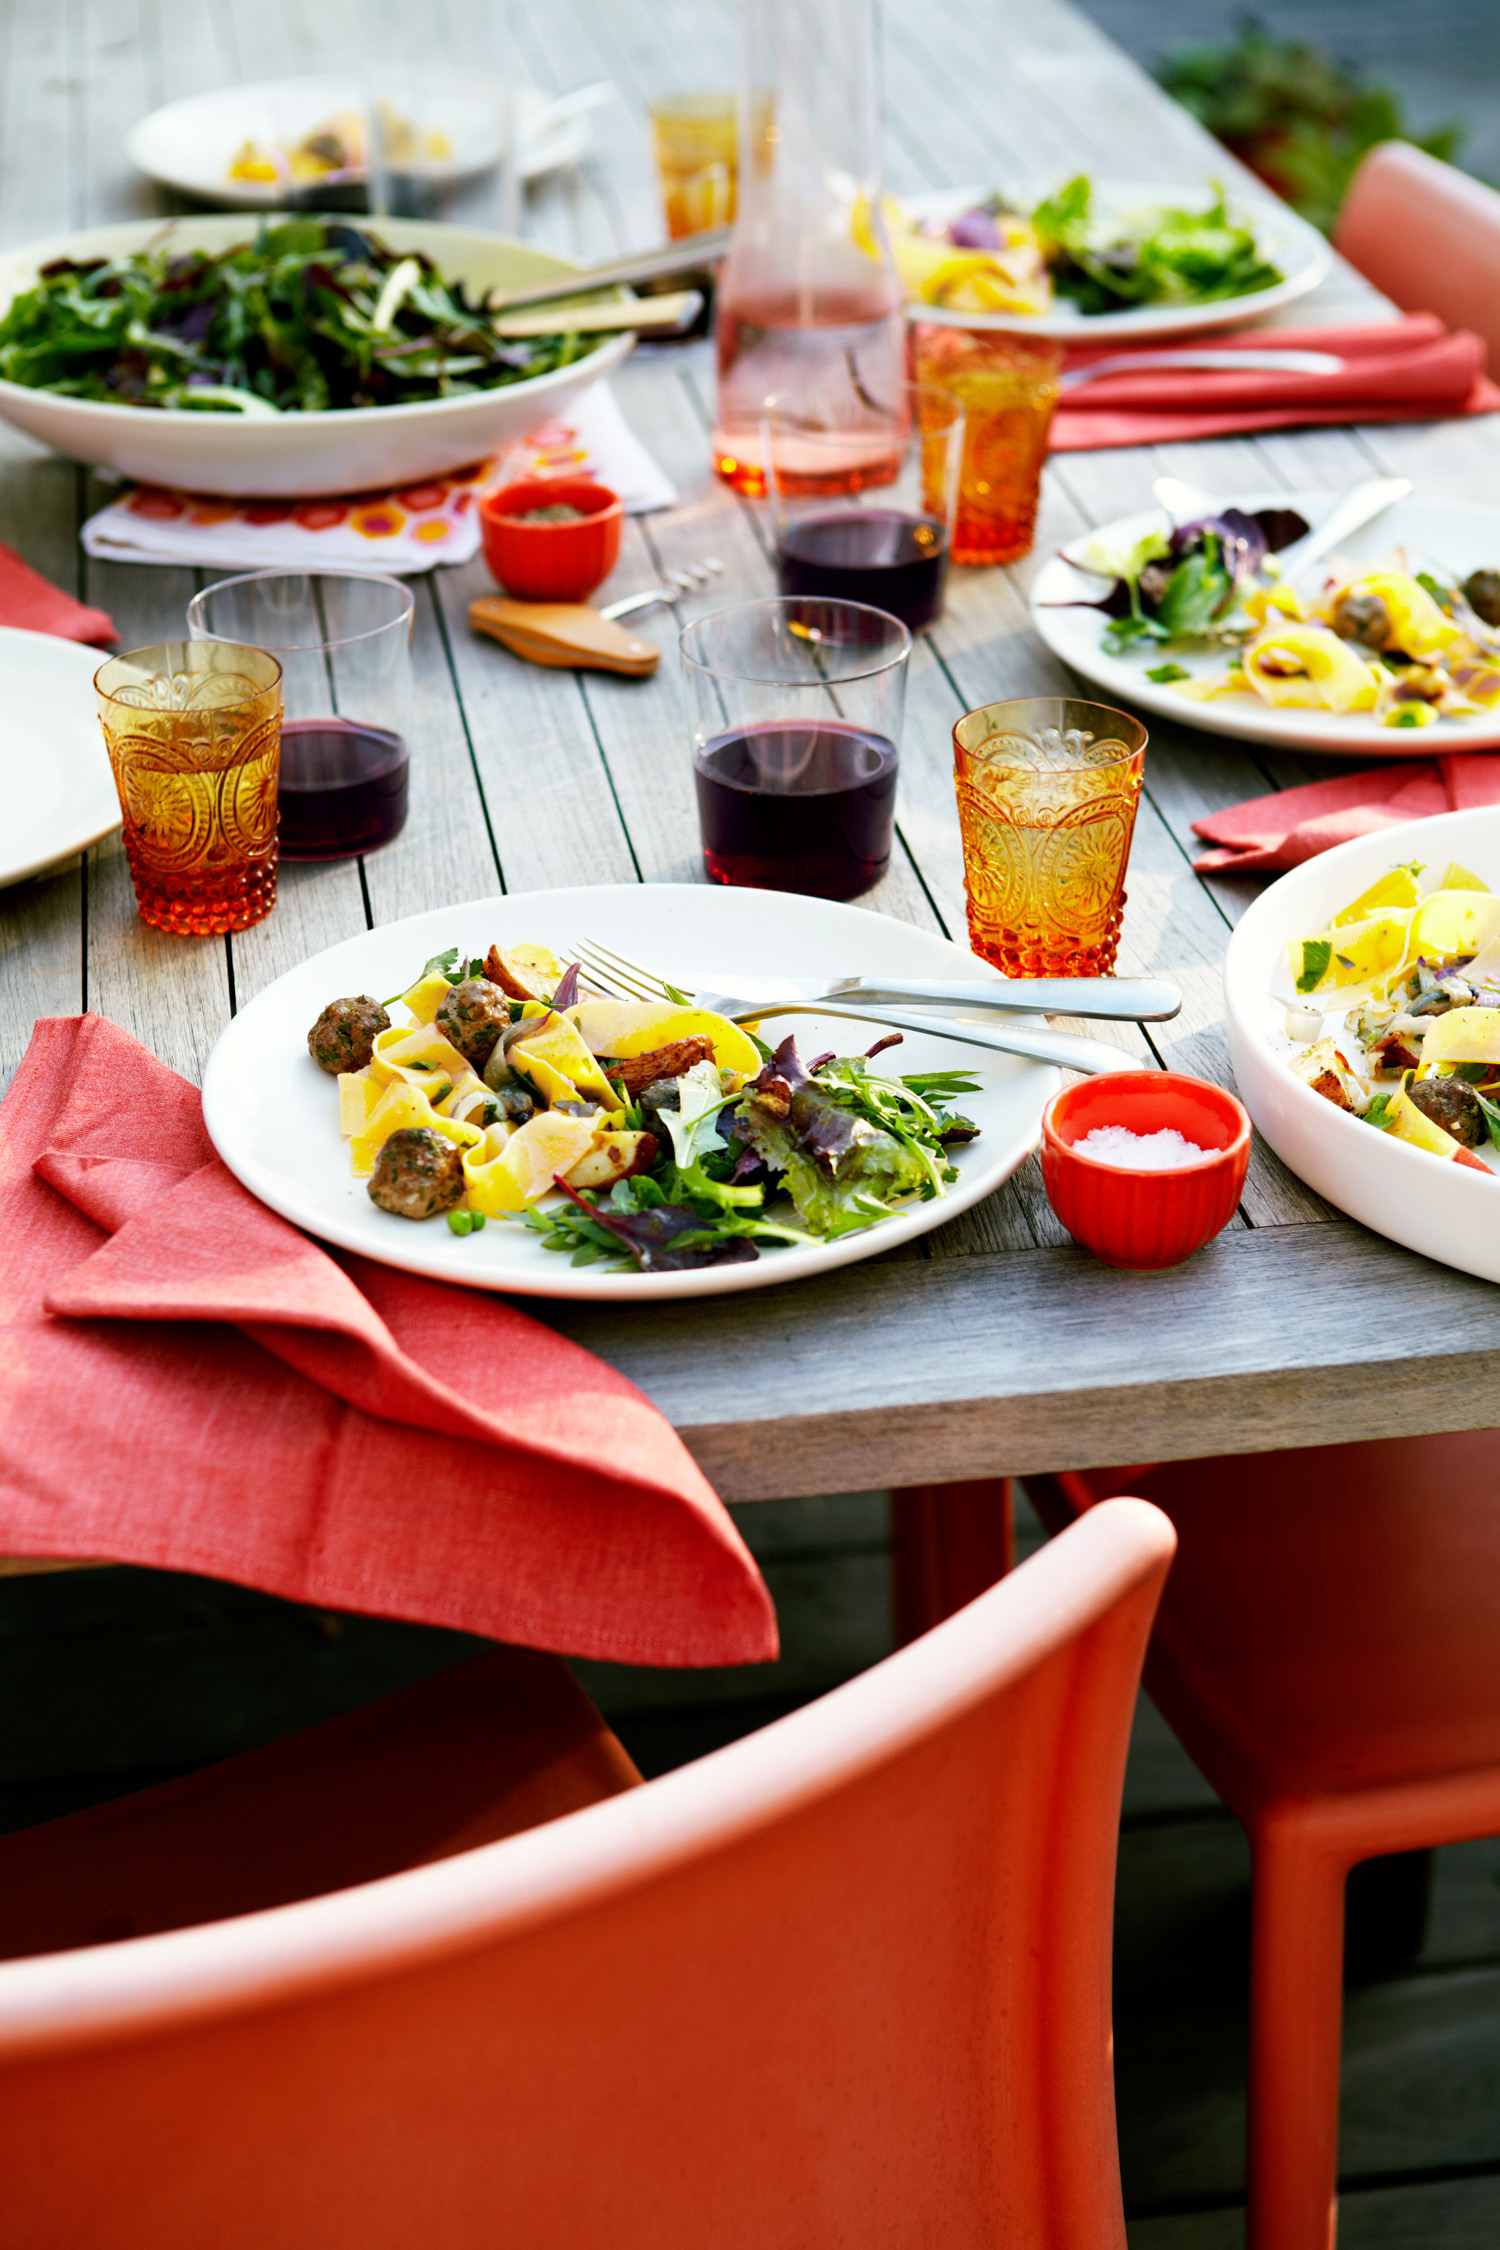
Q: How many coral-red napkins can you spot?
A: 4